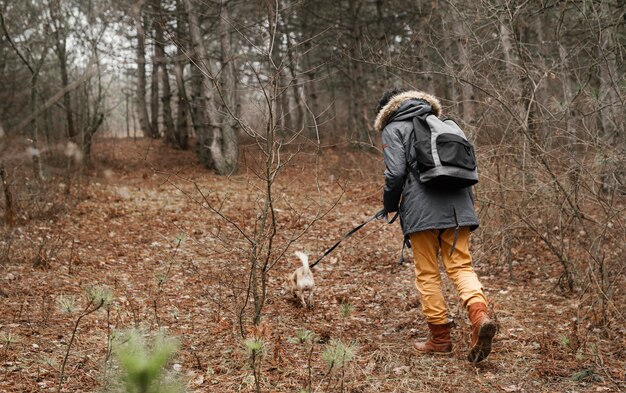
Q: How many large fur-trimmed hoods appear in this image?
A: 1